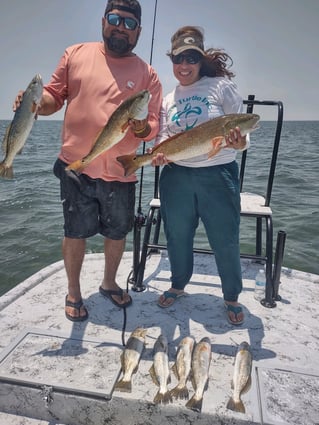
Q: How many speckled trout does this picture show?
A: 6